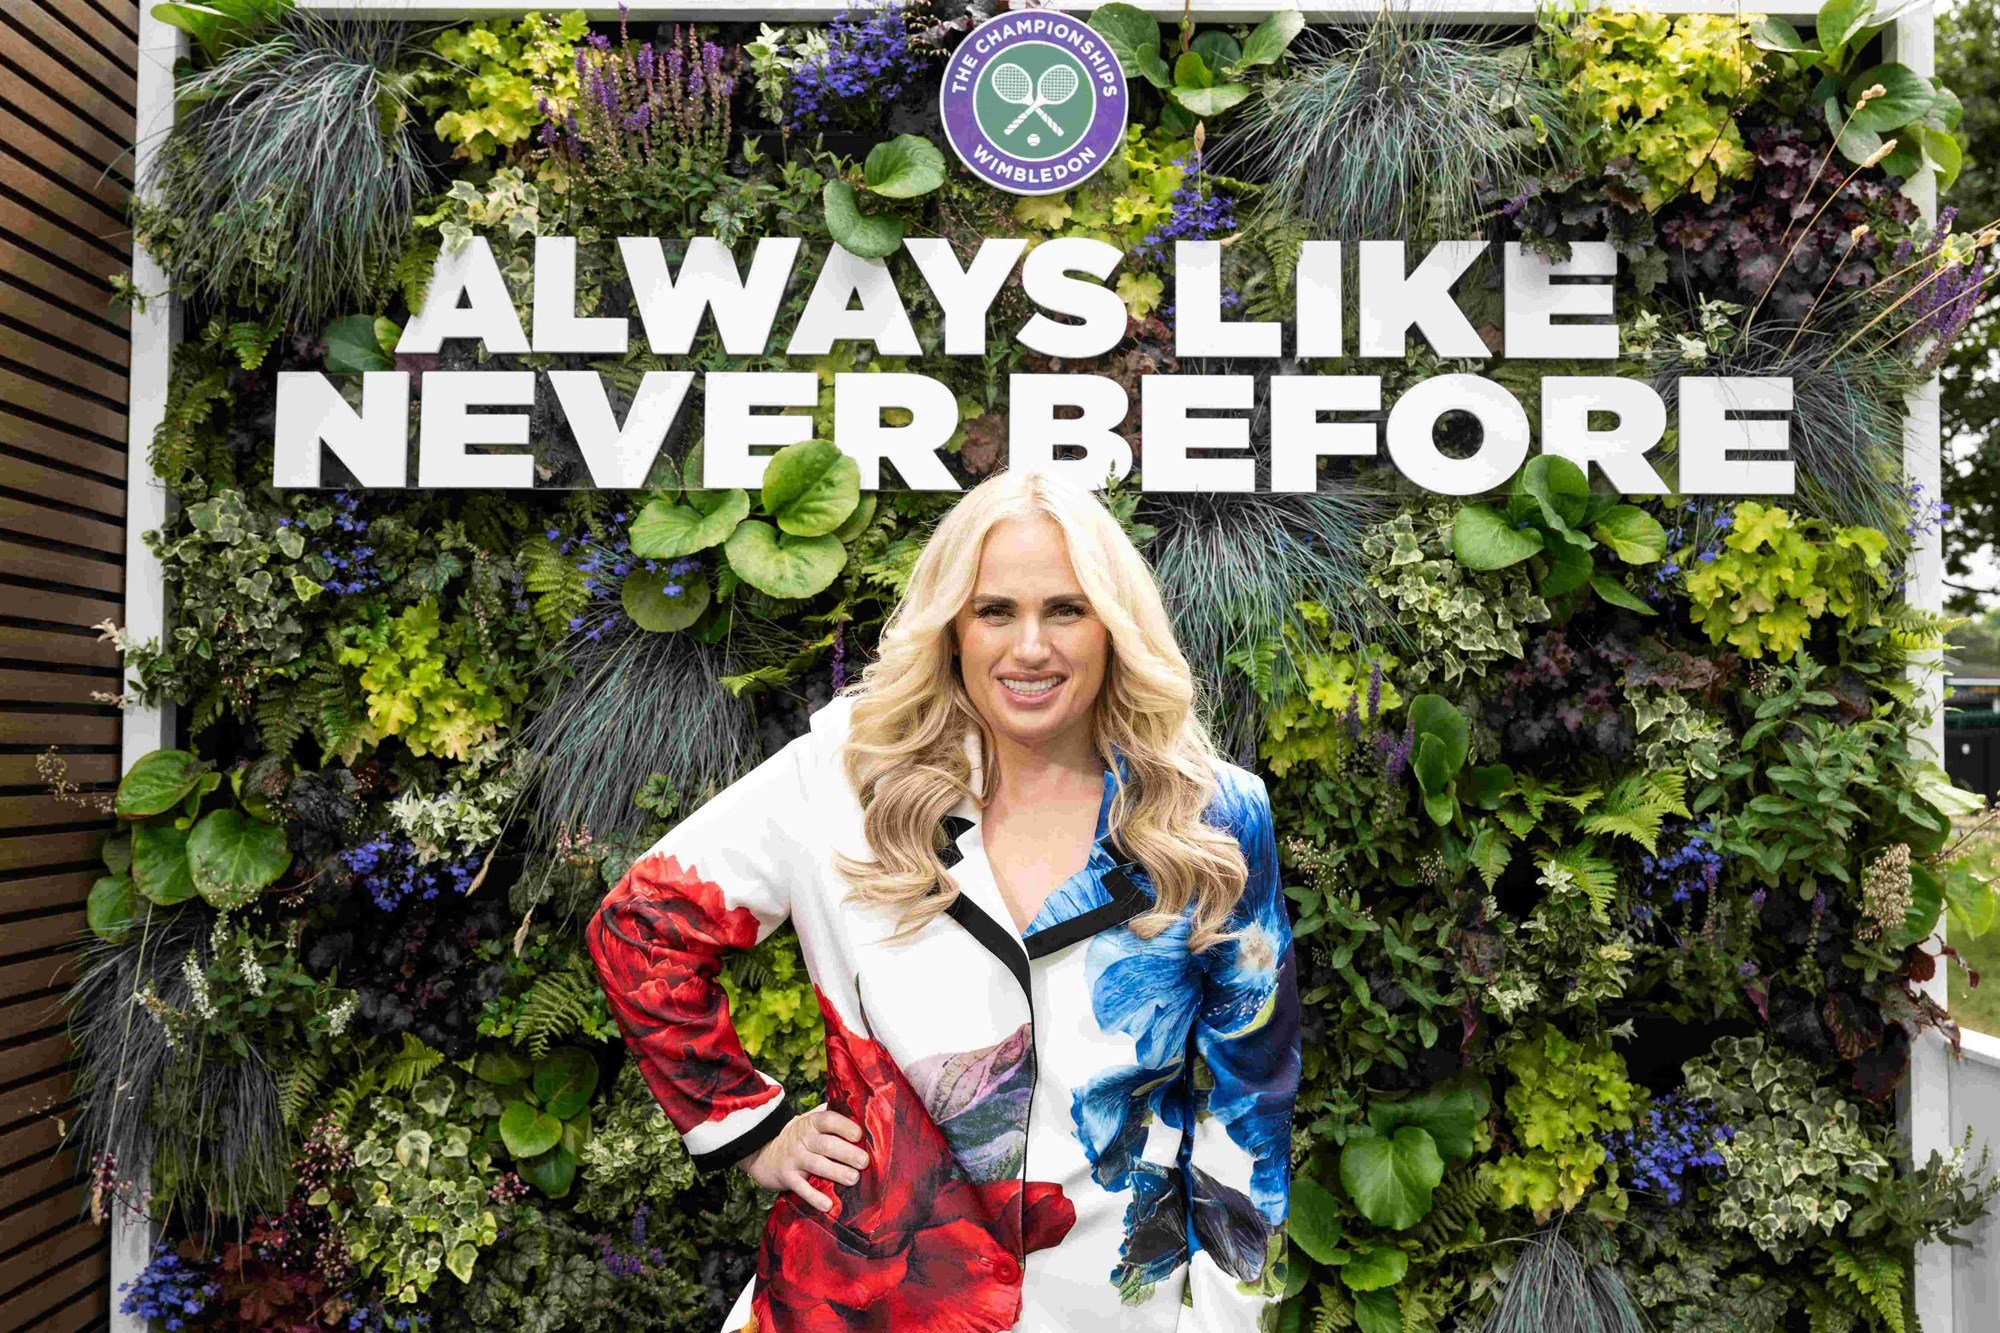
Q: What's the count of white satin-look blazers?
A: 1